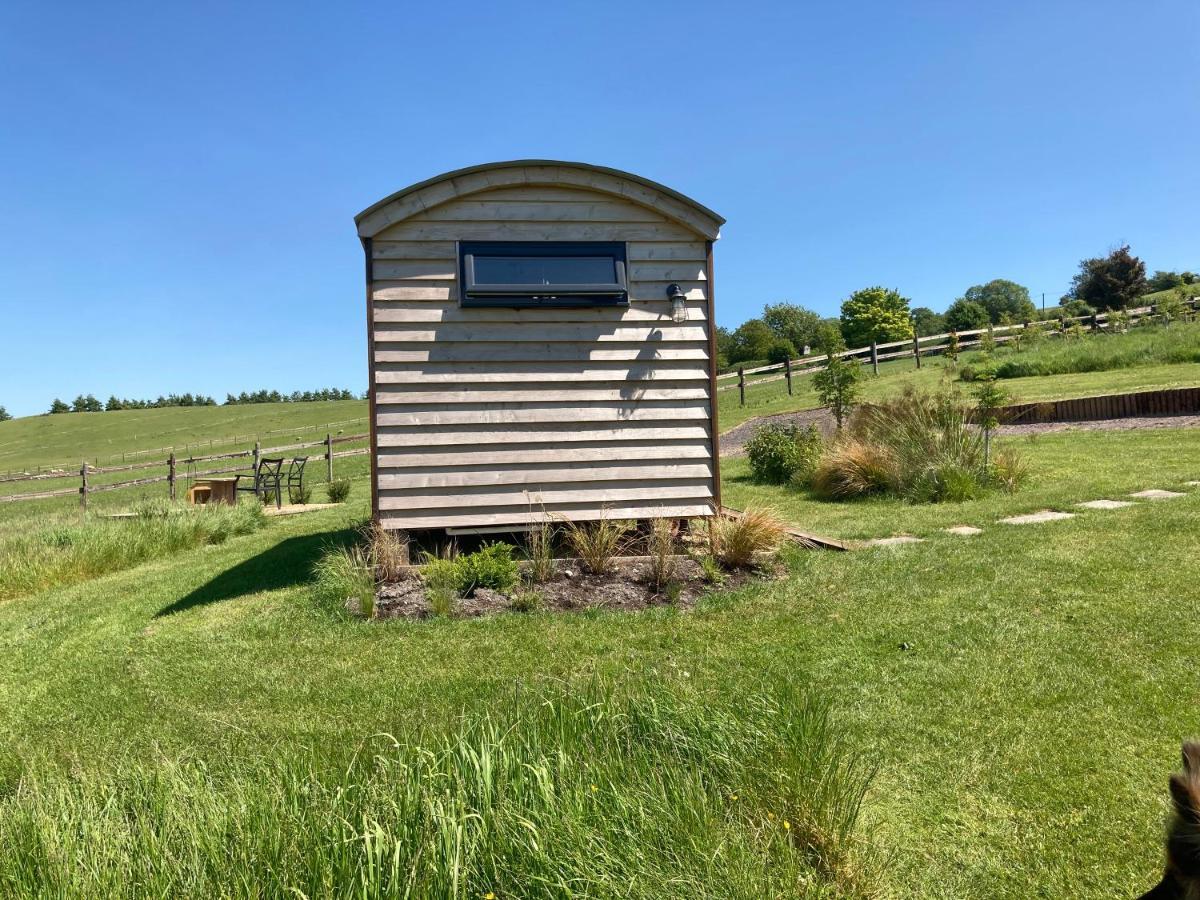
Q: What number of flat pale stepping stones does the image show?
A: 6